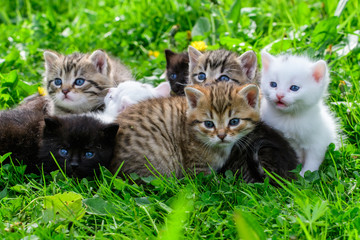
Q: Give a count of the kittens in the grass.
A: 8